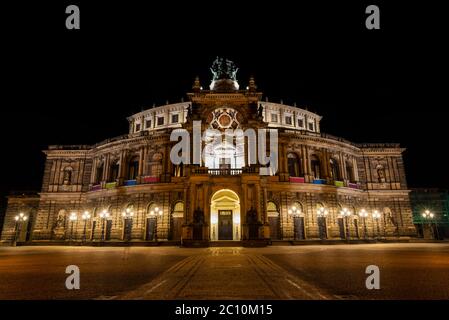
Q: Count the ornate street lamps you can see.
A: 12